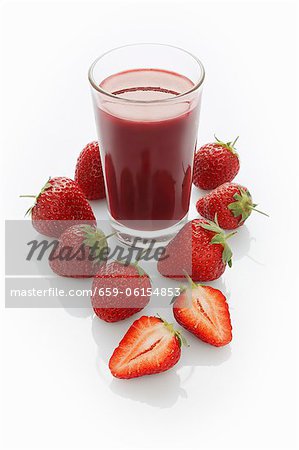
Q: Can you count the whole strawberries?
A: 7